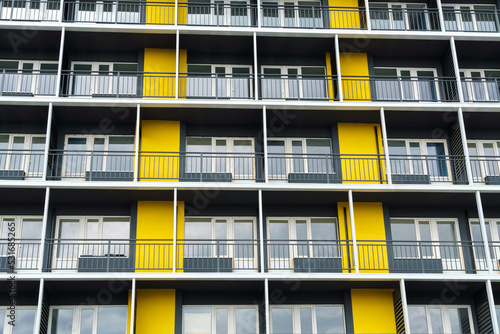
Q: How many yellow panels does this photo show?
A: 10